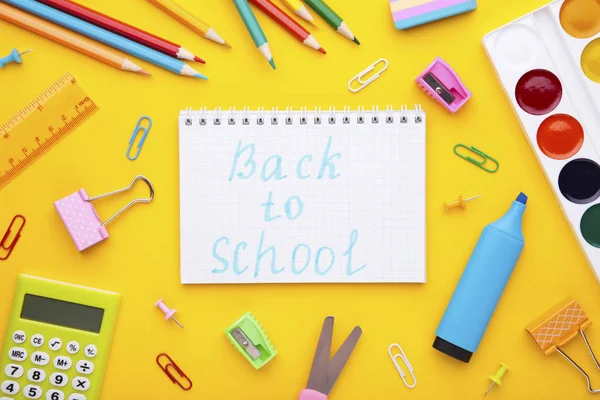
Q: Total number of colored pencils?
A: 8